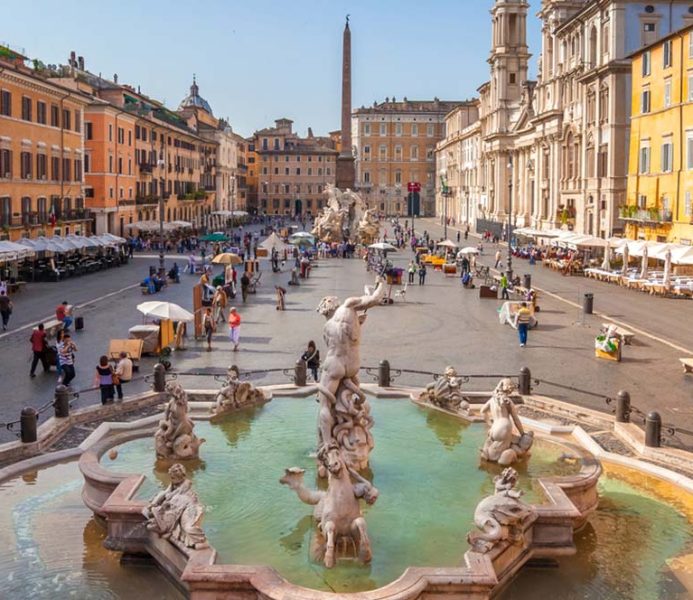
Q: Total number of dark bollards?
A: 8